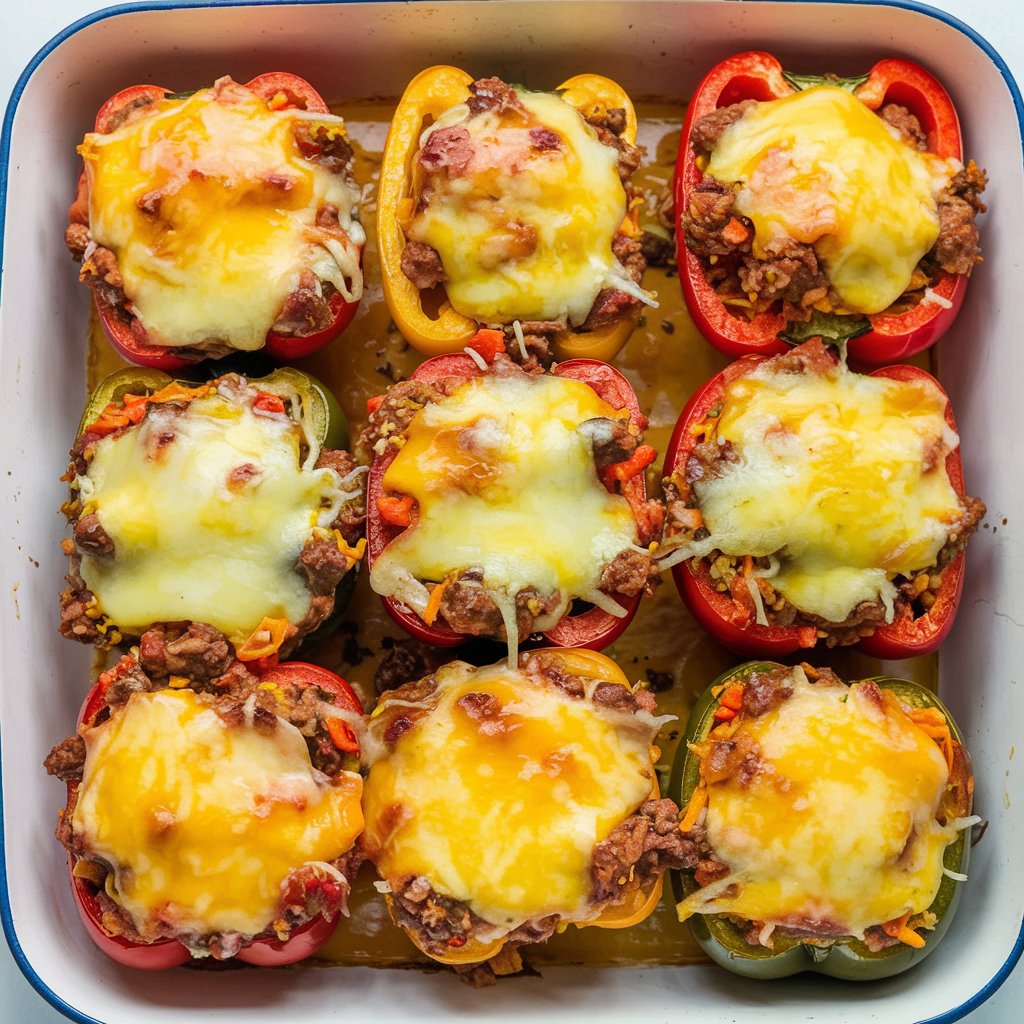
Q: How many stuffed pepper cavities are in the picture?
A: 9